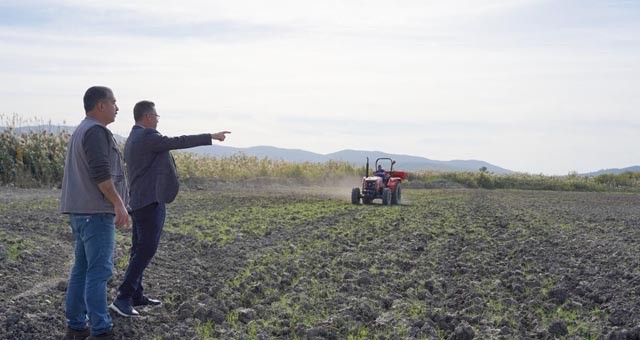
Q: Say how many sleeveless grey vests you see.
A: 1